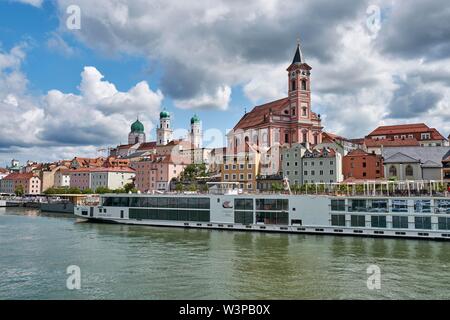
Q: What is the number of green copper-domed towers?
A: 3